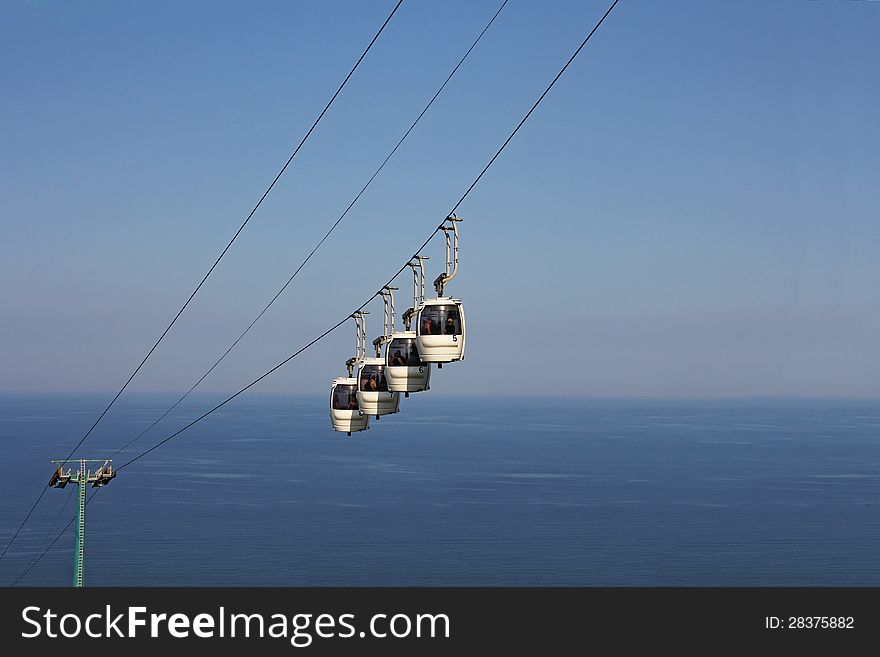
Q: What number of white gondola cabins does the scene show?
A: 4